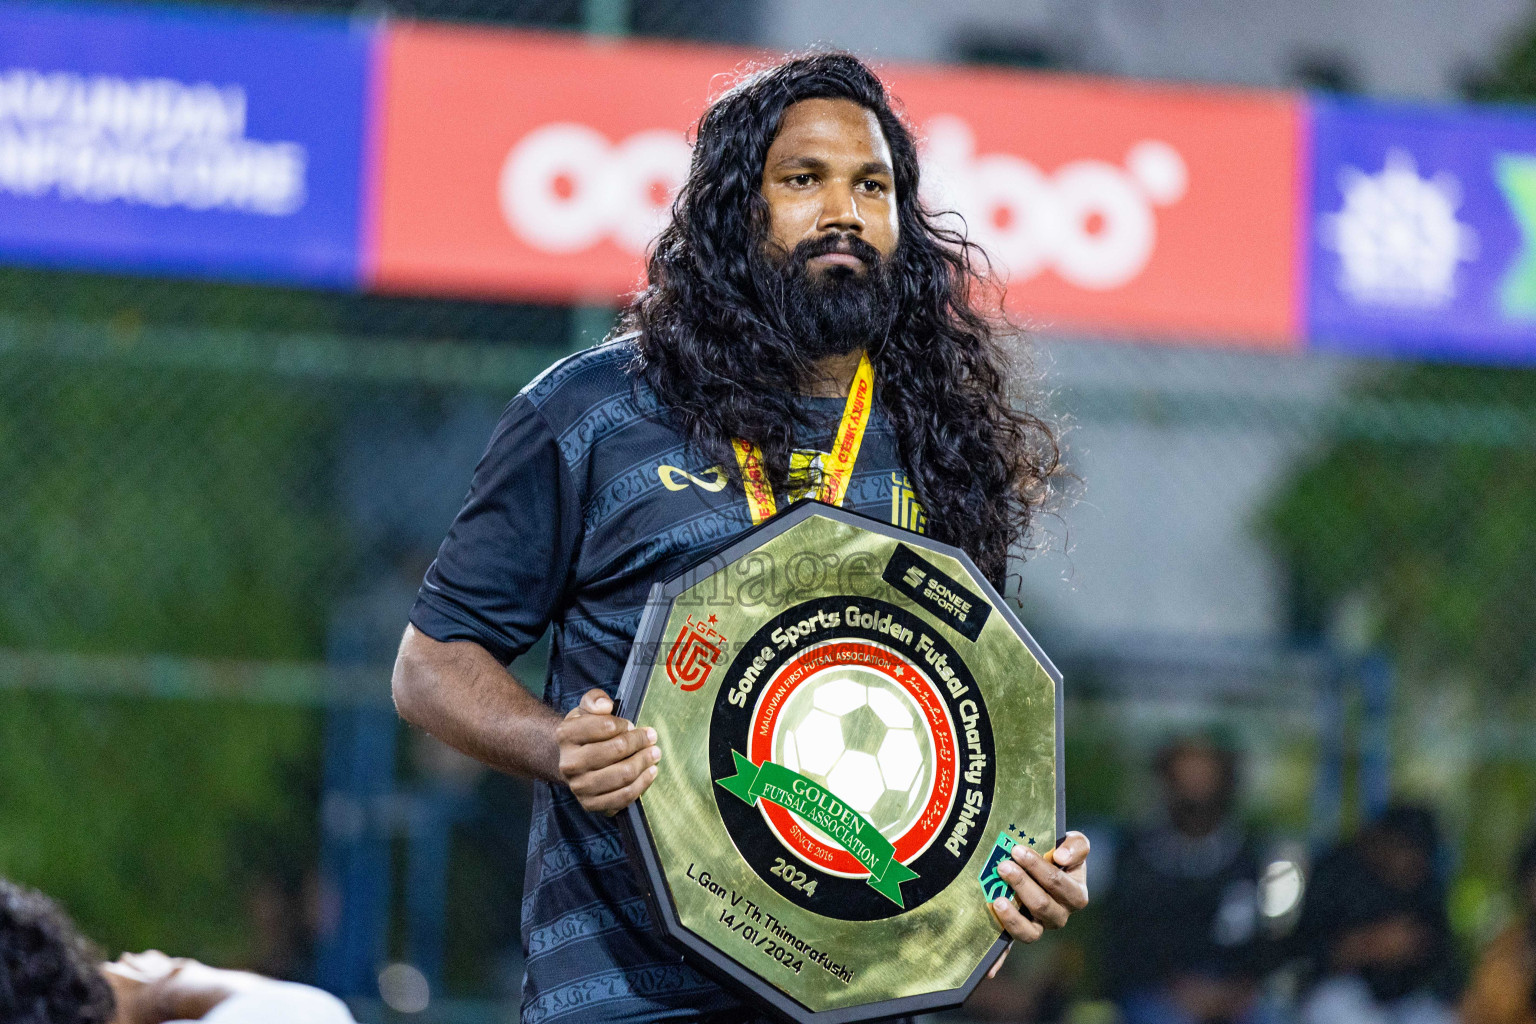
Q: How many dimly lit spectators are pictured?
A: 3